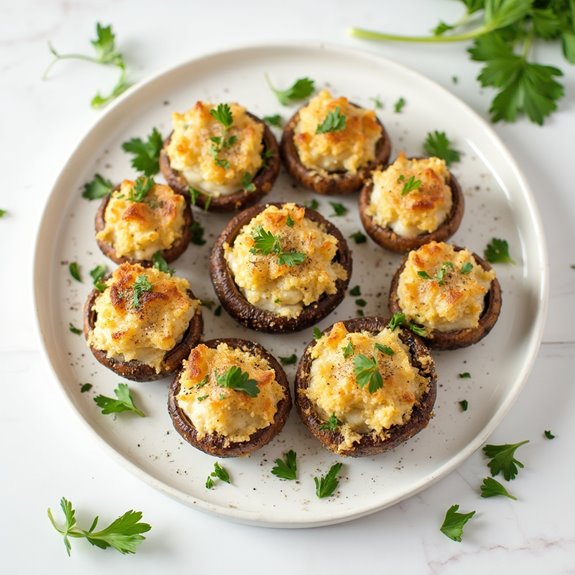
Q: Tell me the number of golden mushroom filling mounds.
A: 9